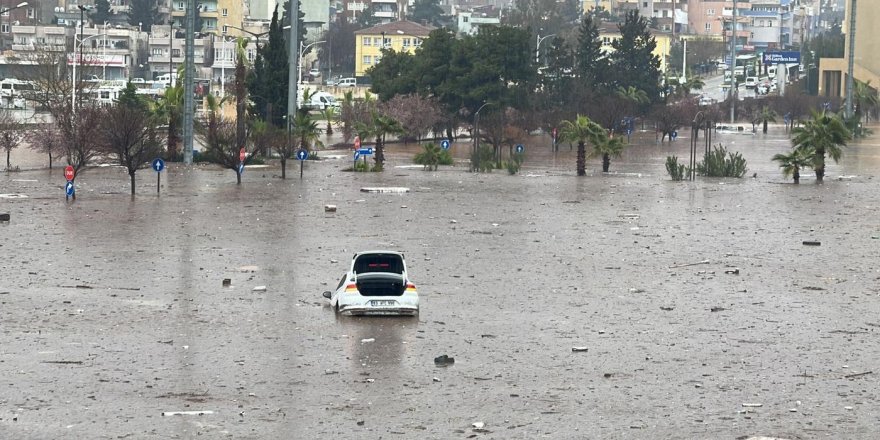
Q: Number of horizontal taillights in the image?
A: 2